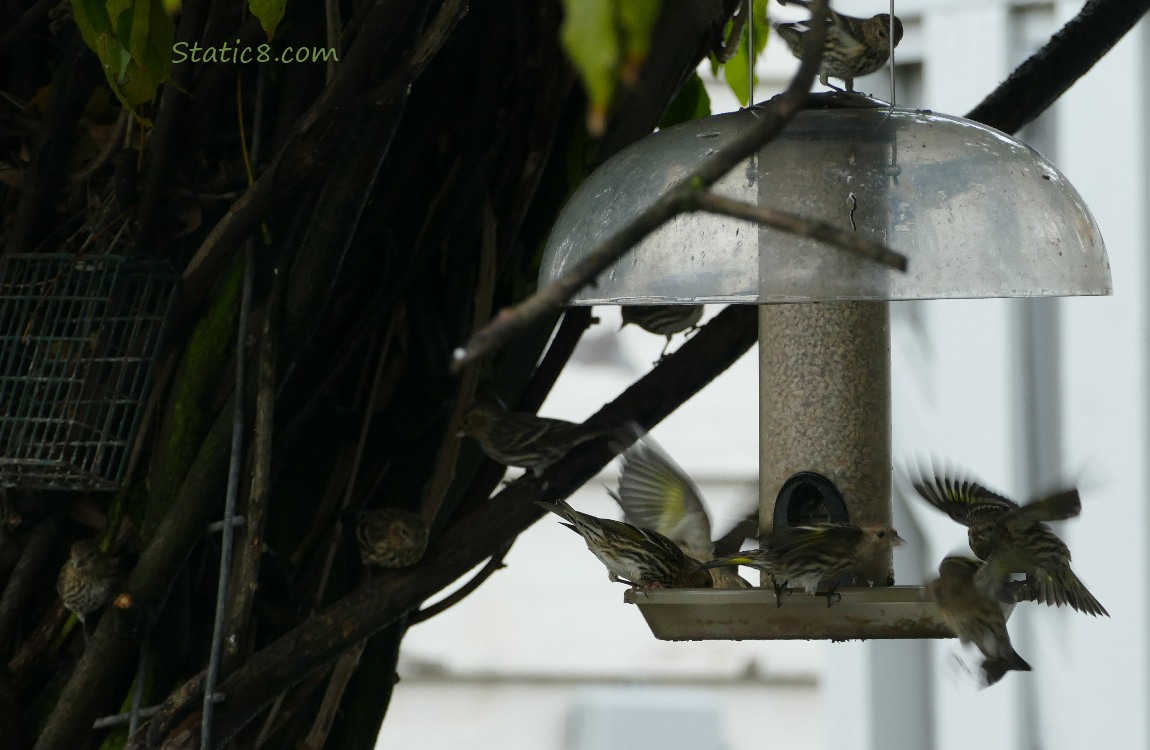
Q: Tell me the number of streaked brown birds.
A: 10